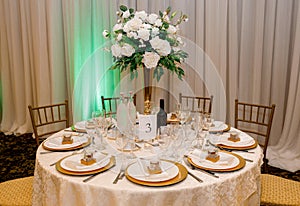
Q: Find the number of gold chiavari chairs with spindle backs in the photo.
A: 4